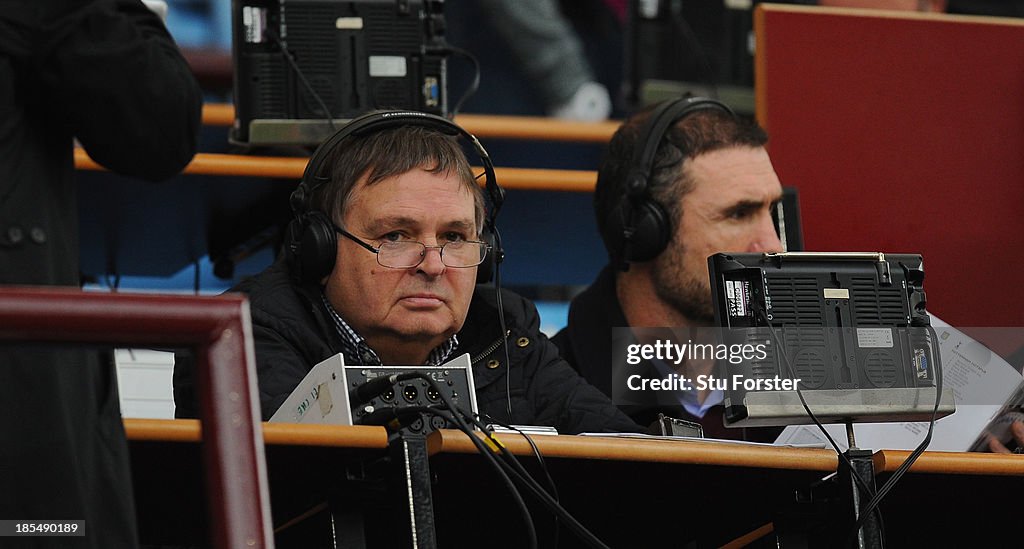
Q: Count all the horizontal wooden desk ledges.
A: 3